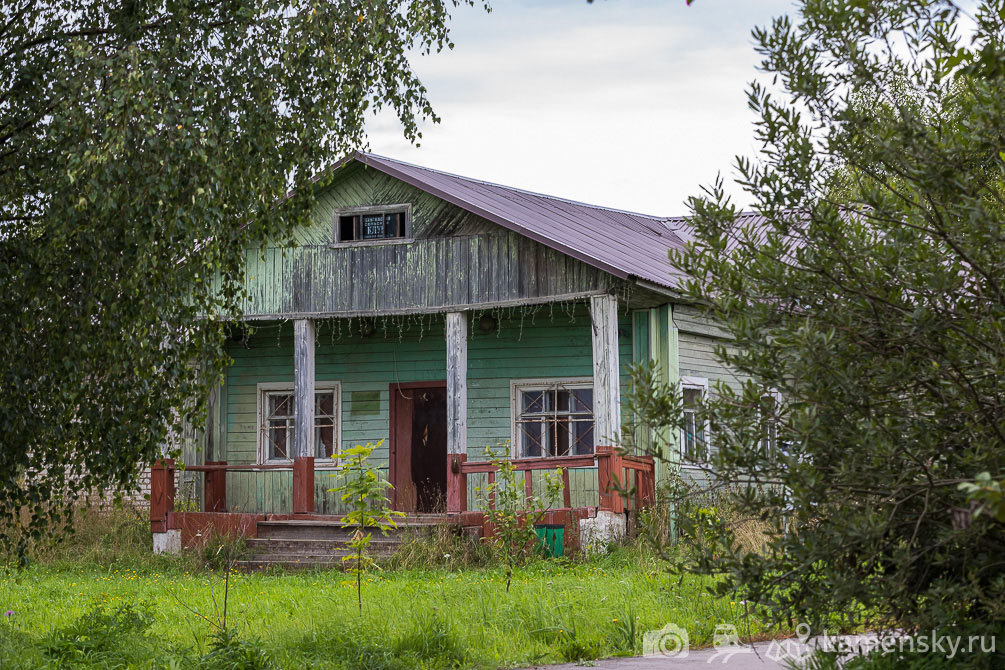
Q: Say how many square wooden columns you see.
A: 3